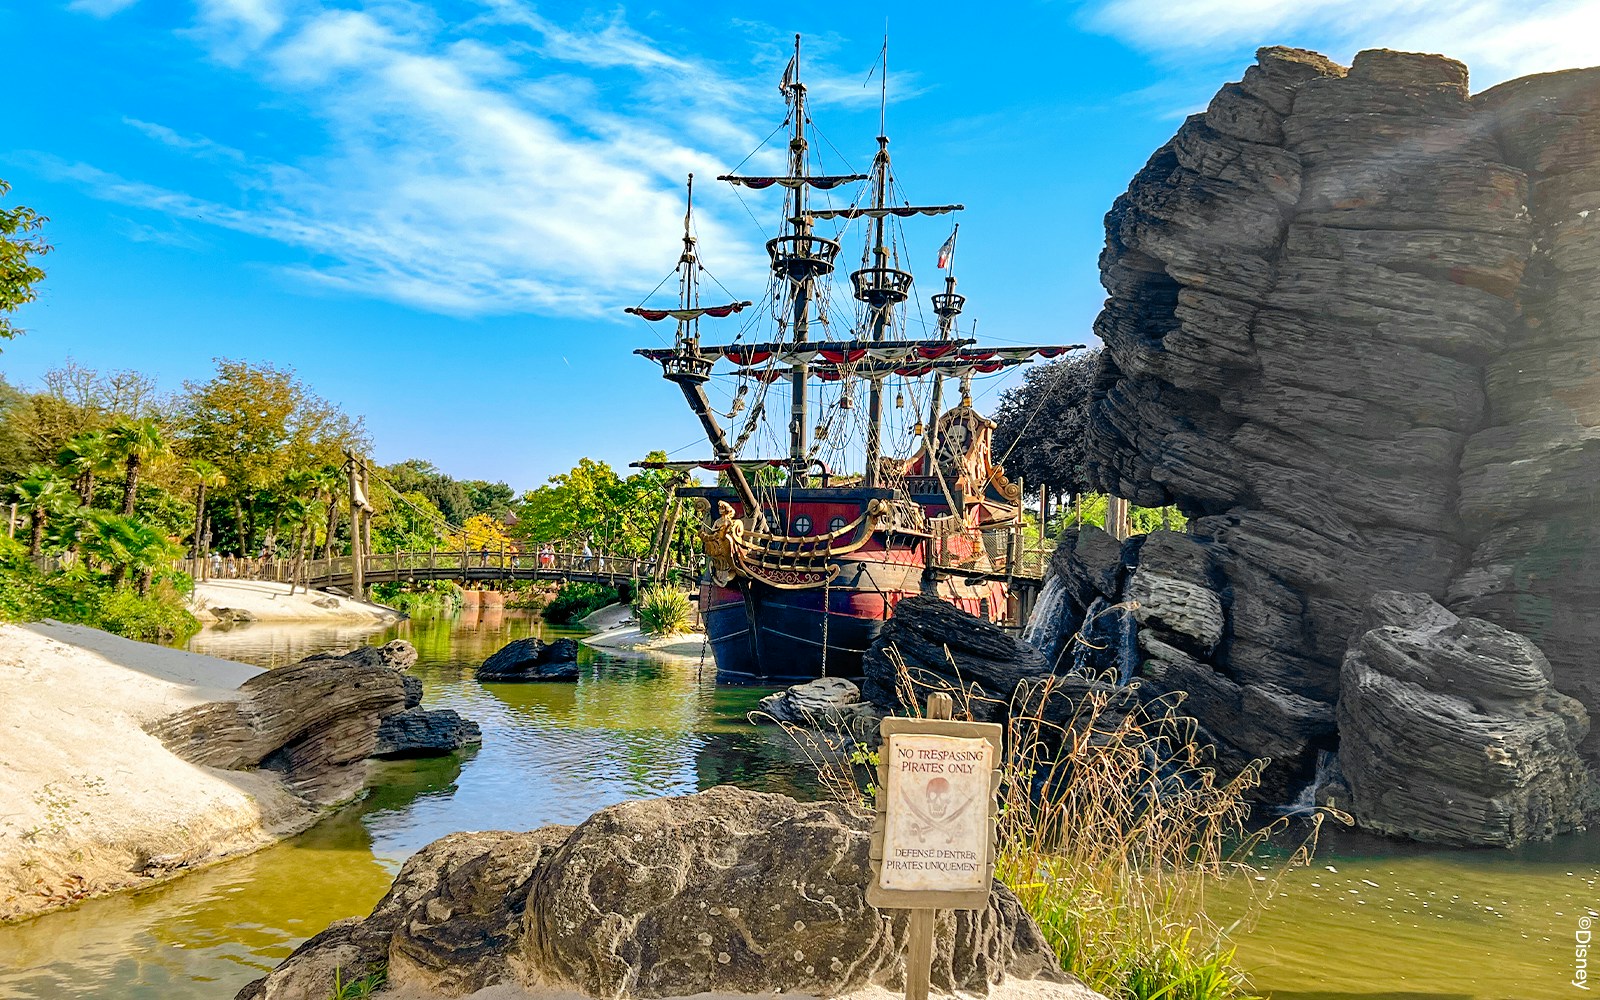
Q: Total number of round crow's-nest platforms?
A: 4